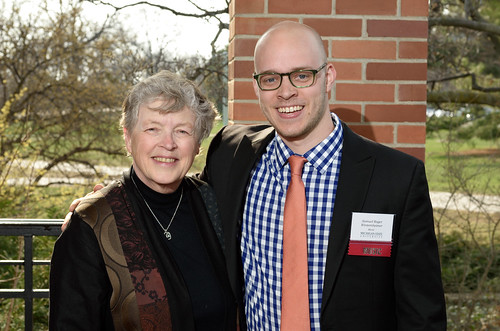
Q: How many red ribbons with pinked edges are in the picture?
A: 1